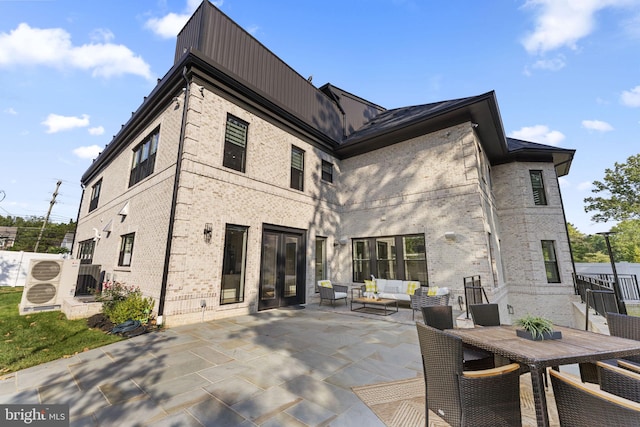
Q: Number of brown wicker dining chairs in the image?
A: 6